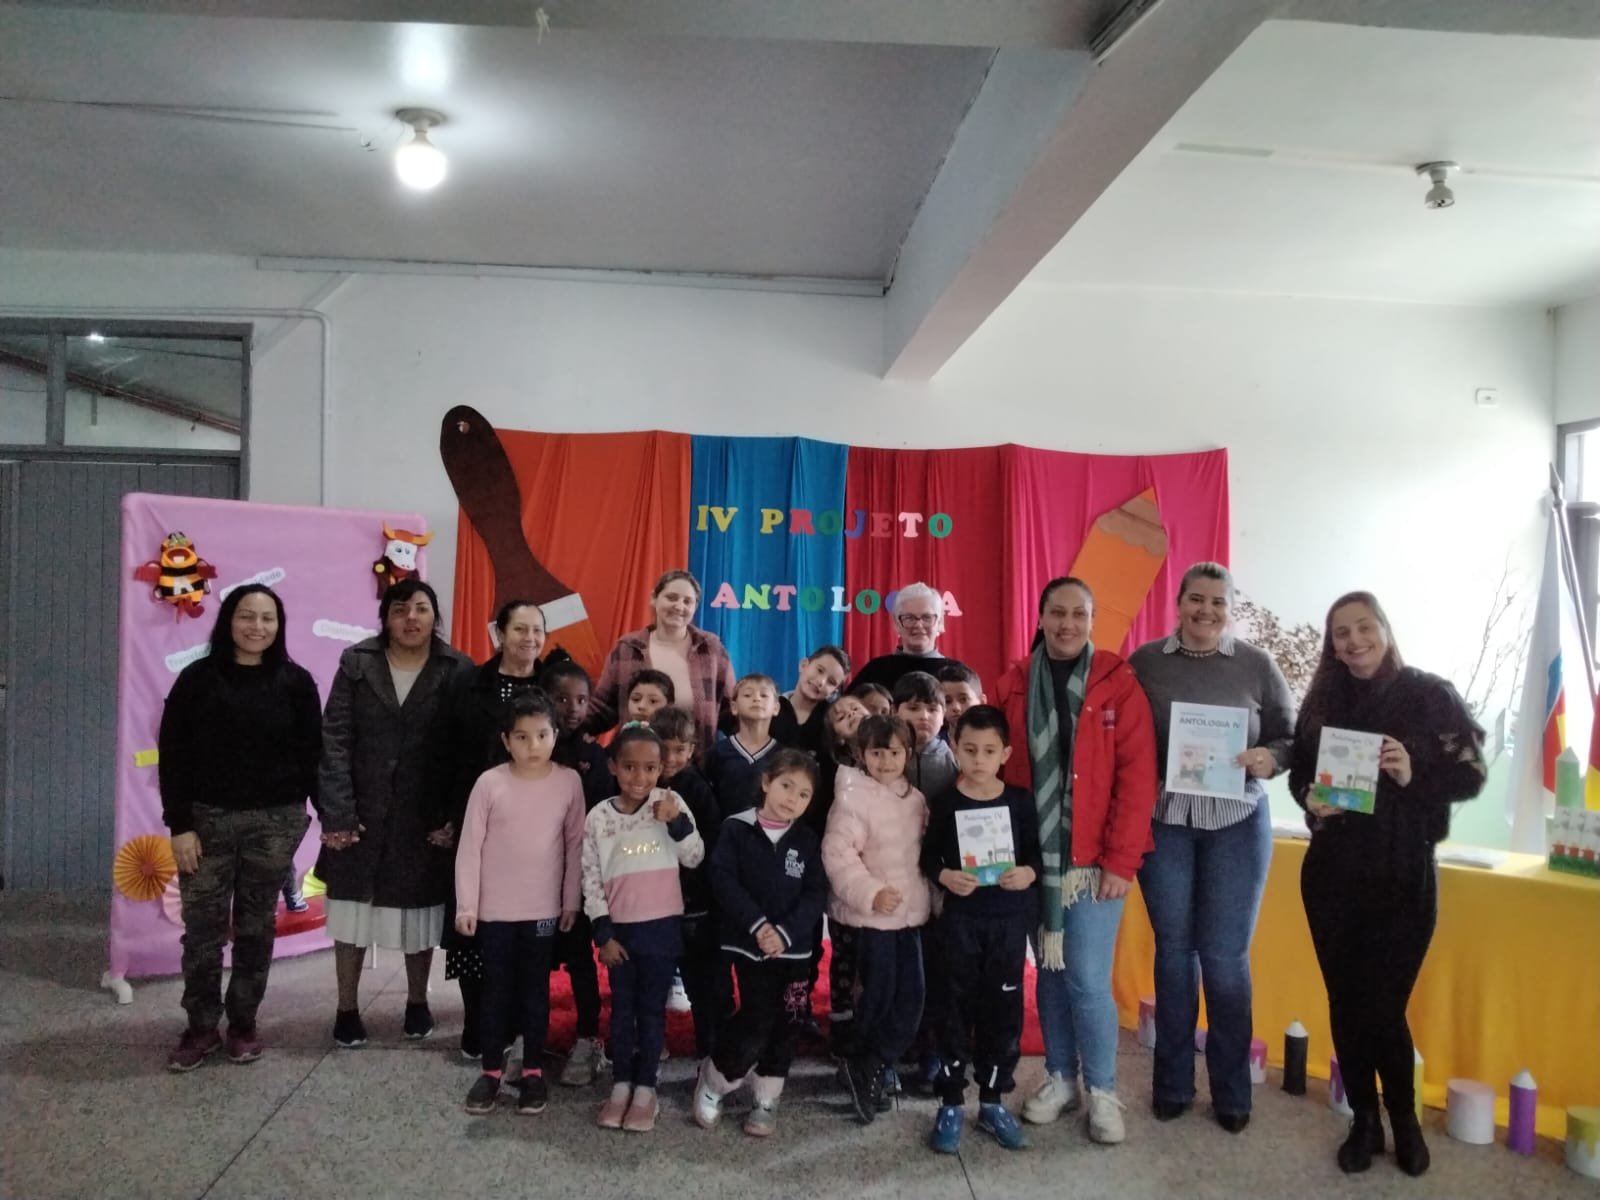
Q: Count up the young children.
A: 14